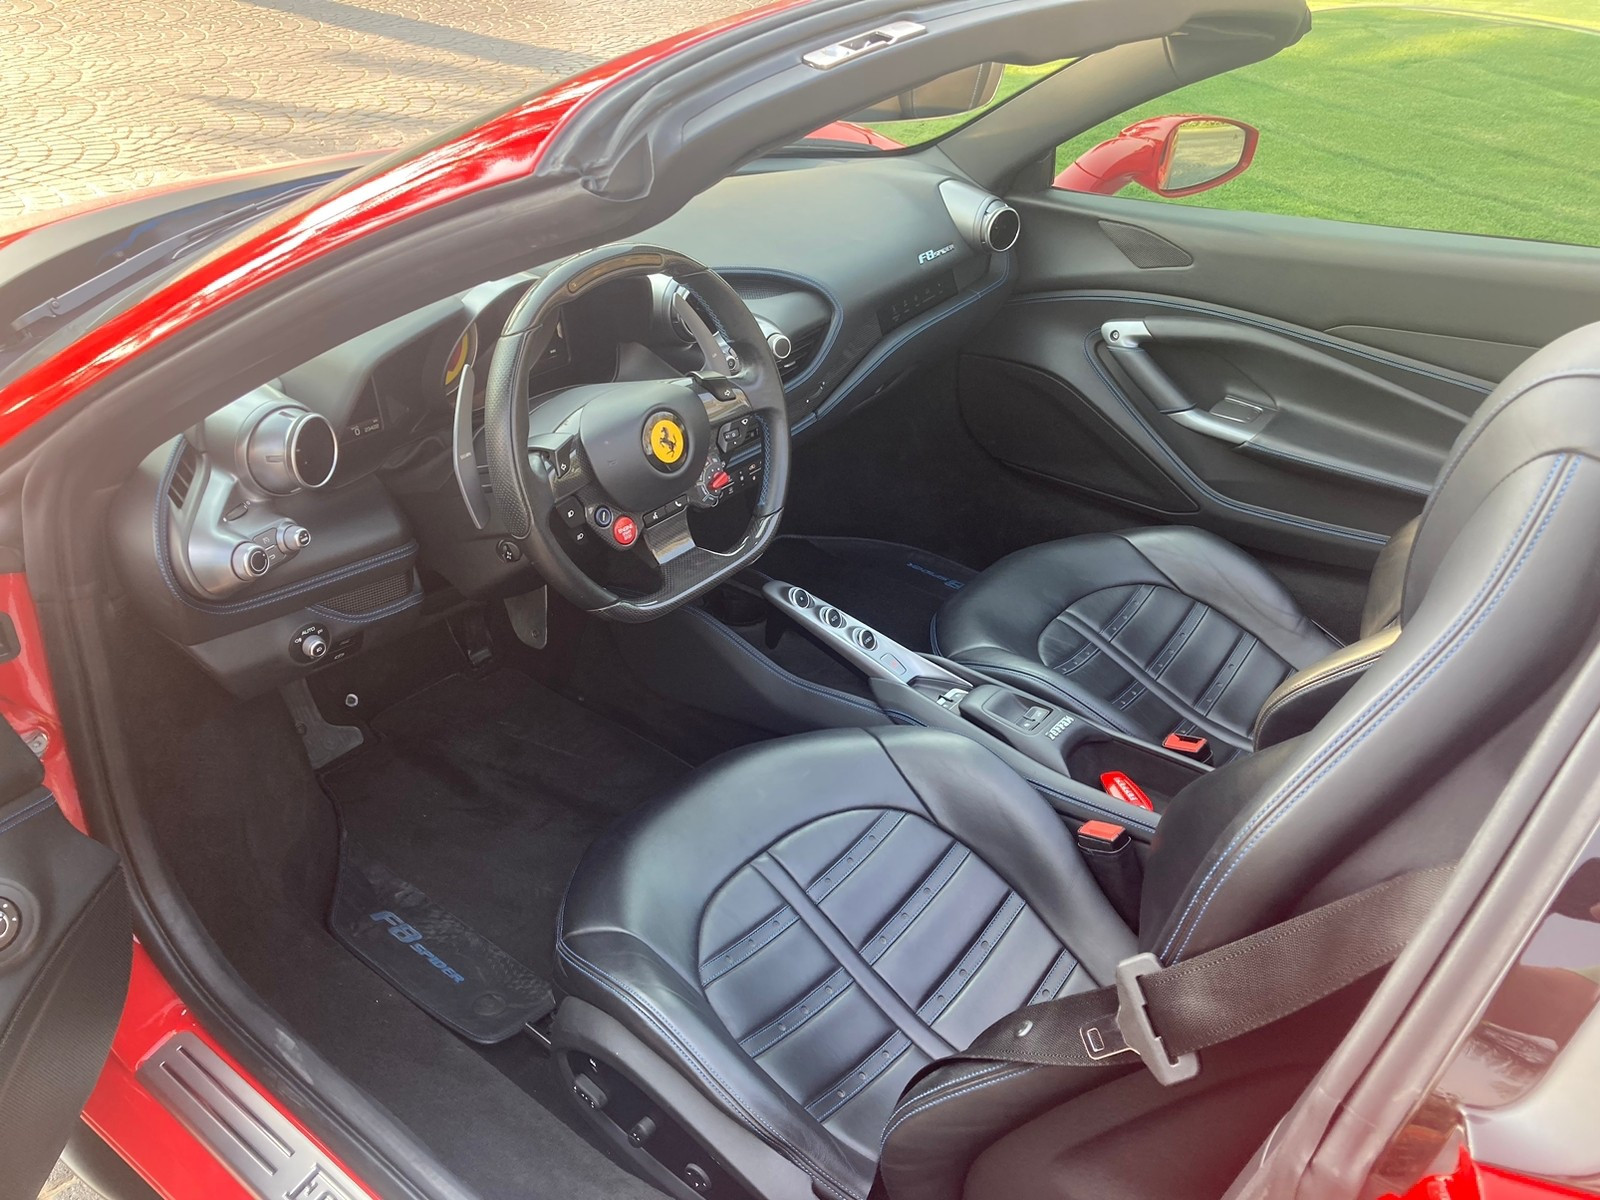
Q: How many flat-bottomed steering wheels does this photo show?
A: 1